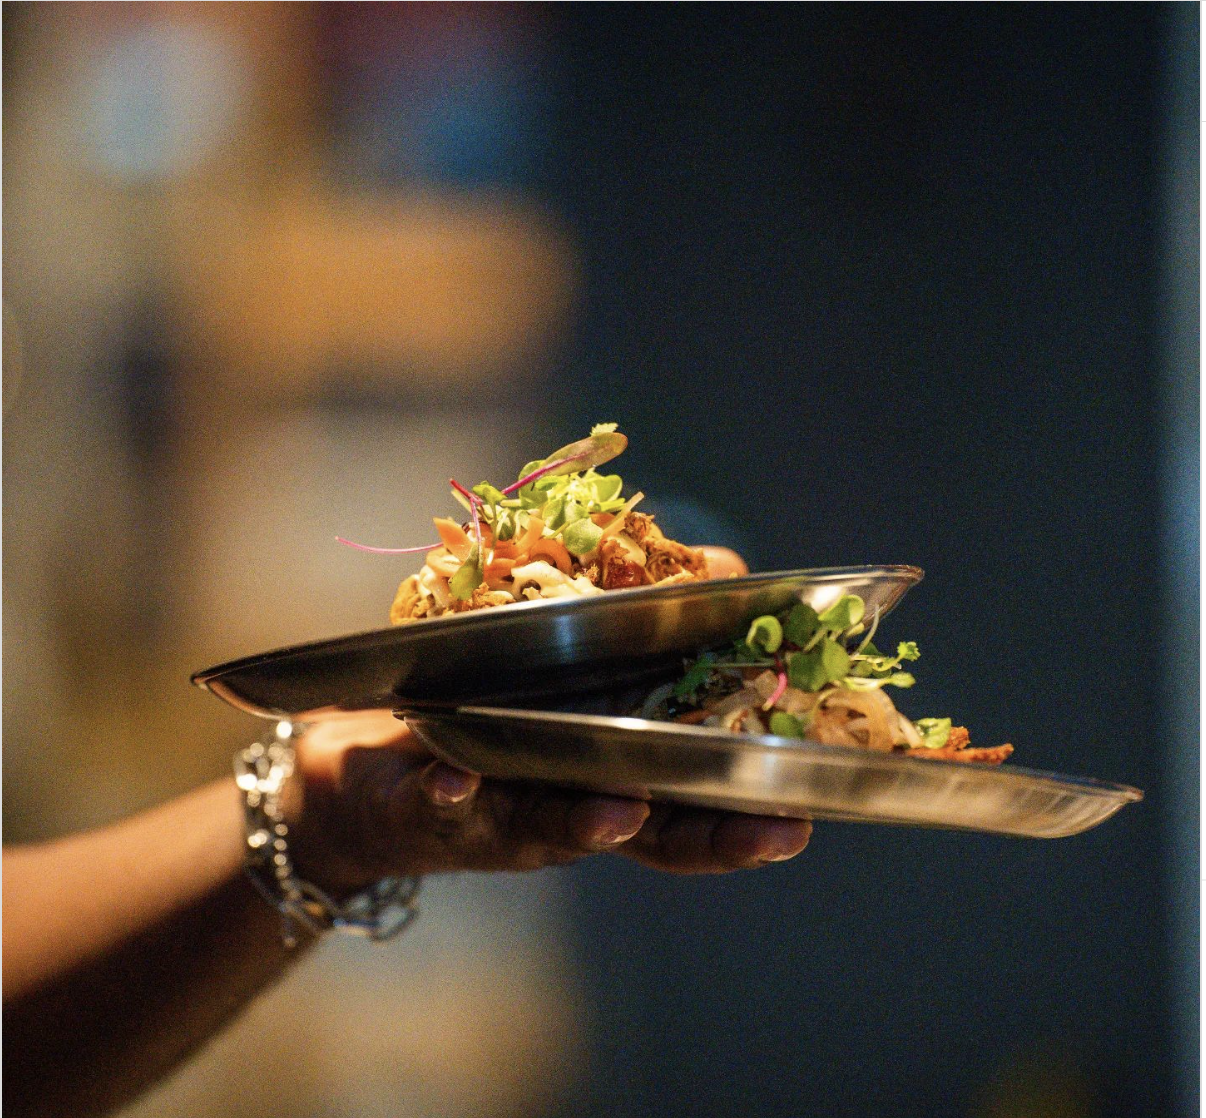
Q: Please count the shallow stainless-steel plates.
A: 2